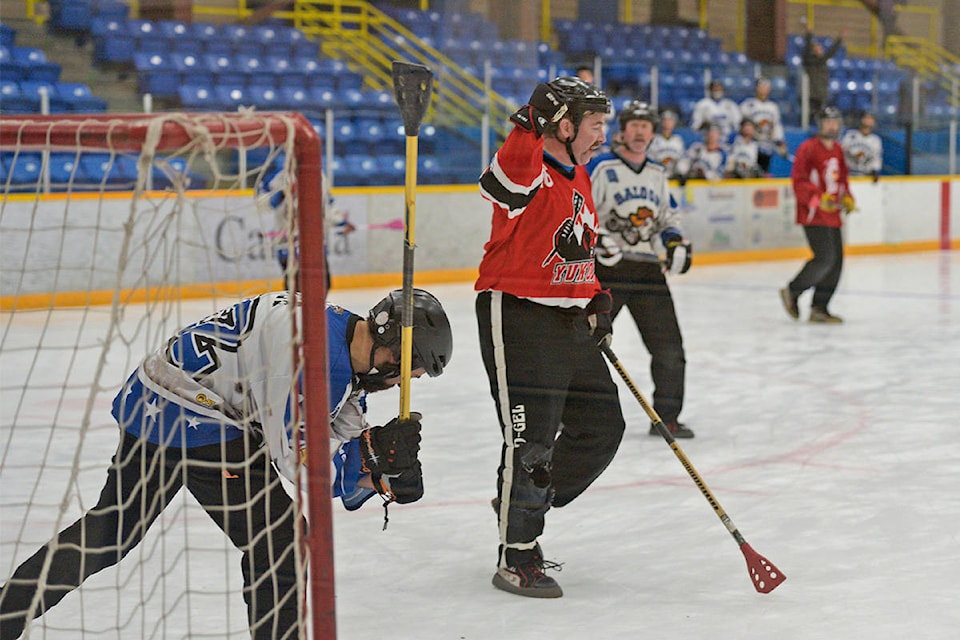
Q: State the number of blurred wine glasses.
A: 0